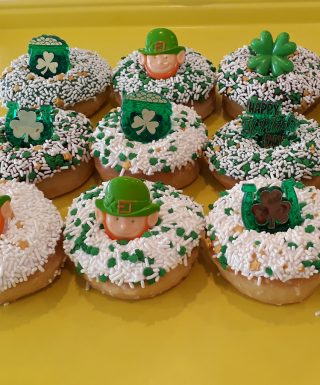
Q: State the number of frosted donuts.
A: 9